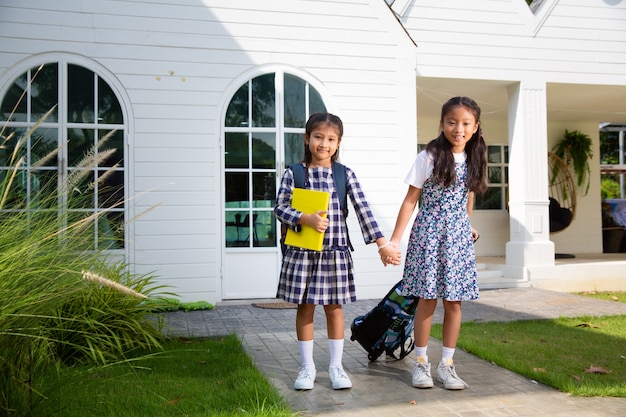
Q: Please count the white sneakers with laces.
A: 4